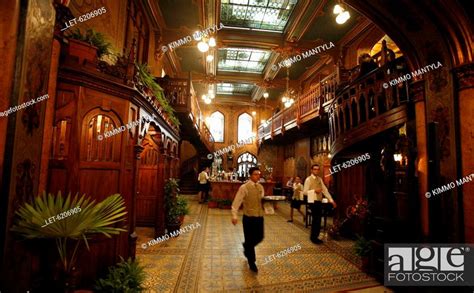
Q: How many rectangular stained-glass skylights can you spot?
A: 3